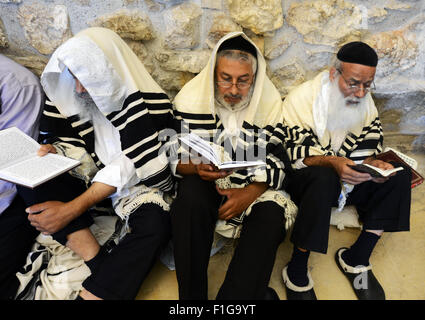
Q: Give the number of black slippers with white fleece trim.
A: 2